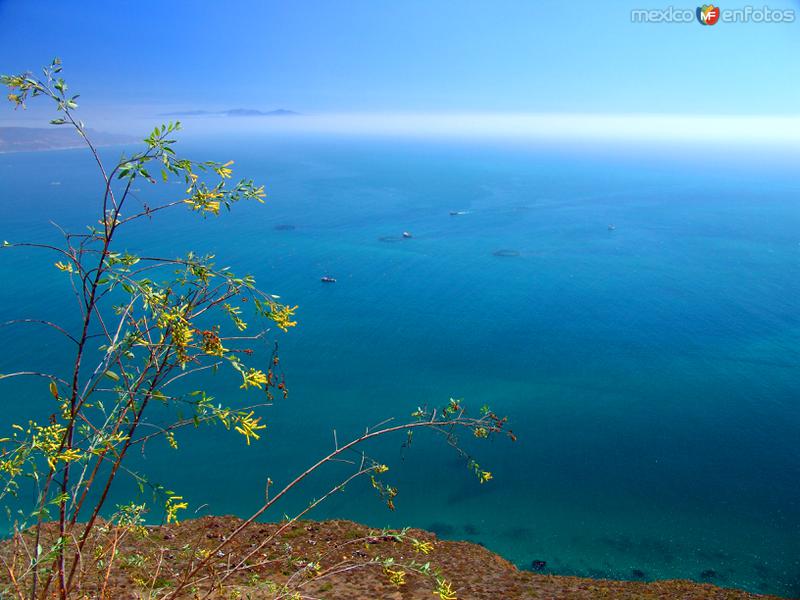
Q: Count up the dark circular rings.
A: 3